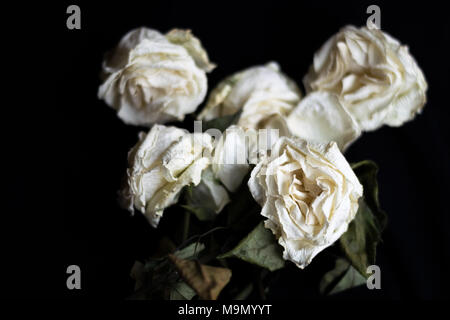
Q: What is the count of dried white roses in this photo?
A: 5